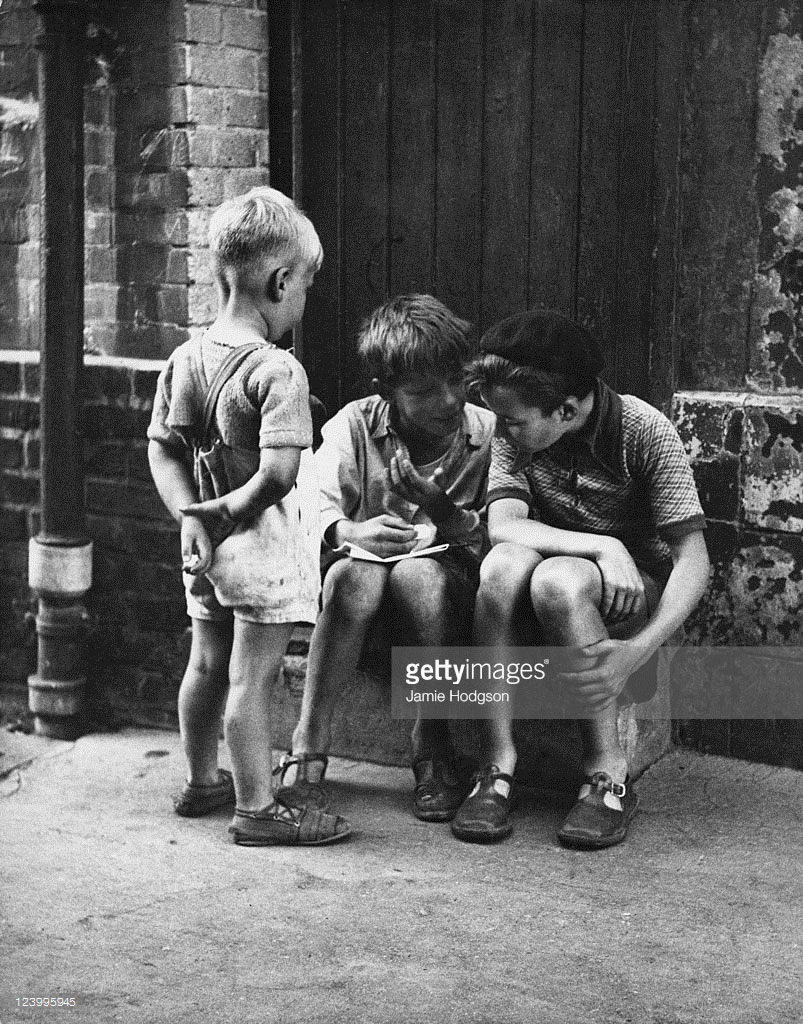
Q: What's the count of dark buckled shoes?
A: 4